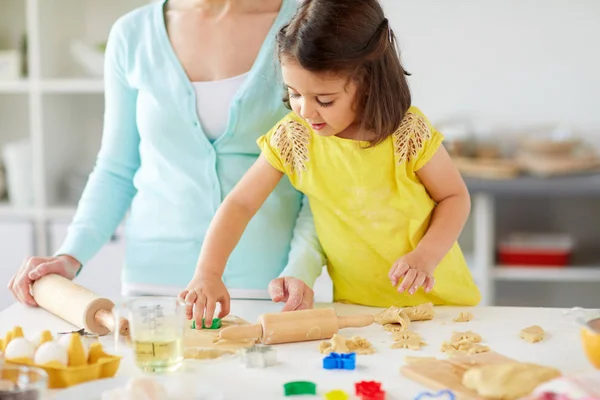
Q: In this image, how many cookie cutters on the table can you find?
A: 7